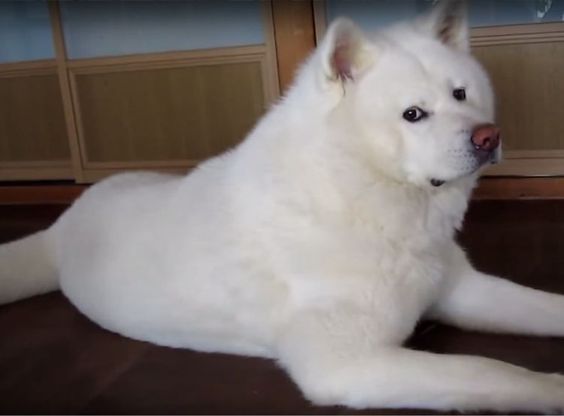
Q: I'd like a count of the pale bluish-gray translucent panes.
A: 3